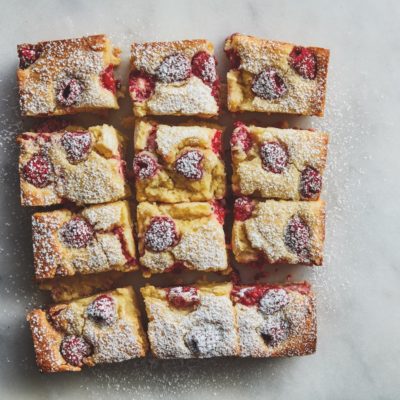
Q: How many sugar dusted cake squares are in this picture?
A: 12